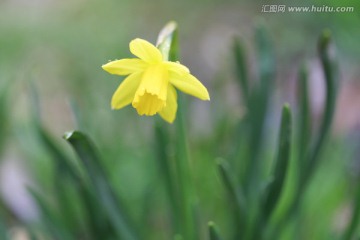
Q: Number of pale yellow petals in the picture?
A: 6